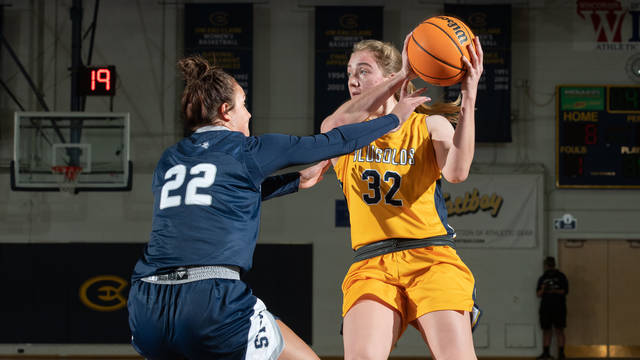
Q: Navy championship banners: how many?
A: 3